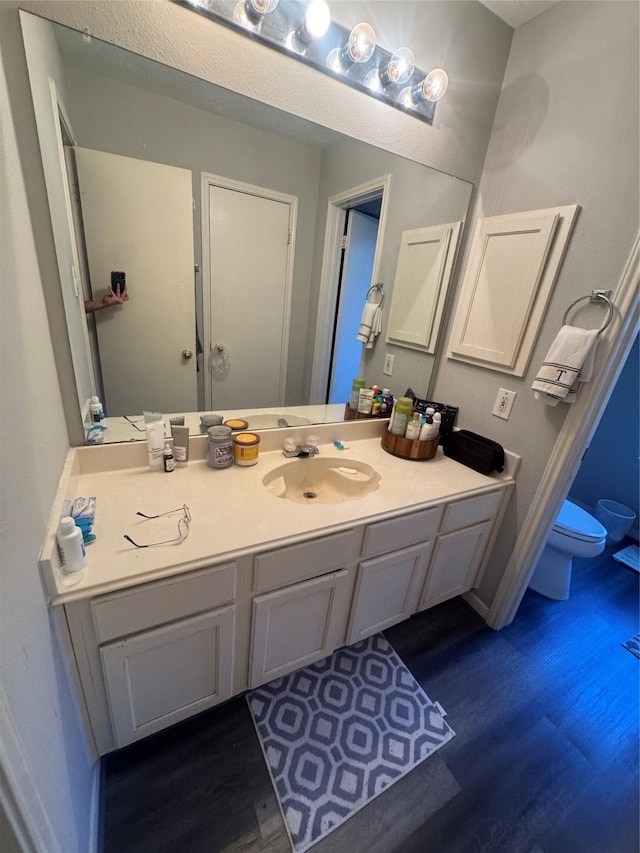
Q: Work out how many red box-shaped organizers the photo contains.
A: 0